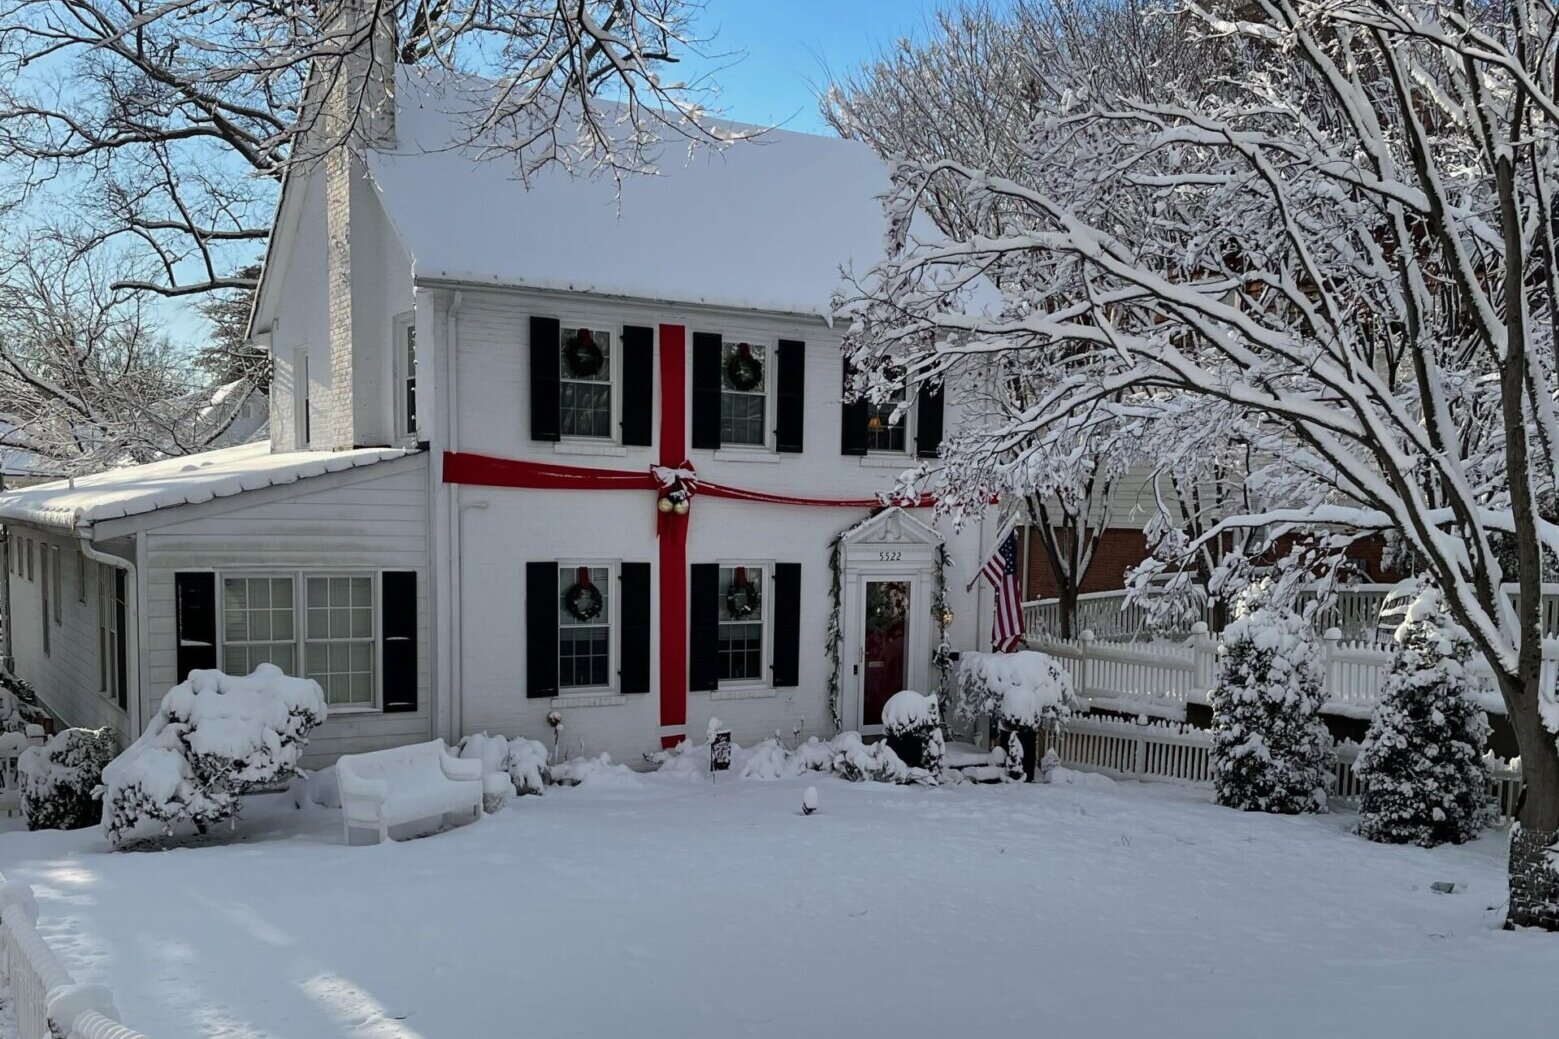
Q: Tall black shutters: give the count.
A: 12